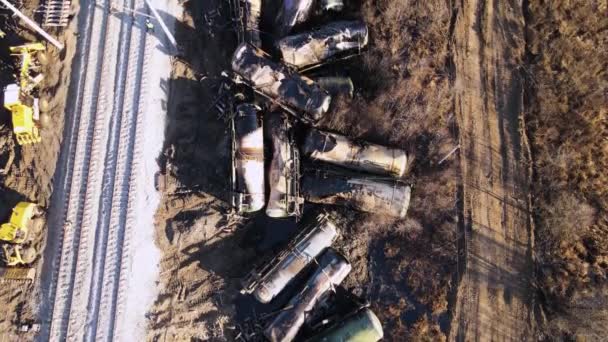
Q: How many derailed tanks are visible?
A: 13